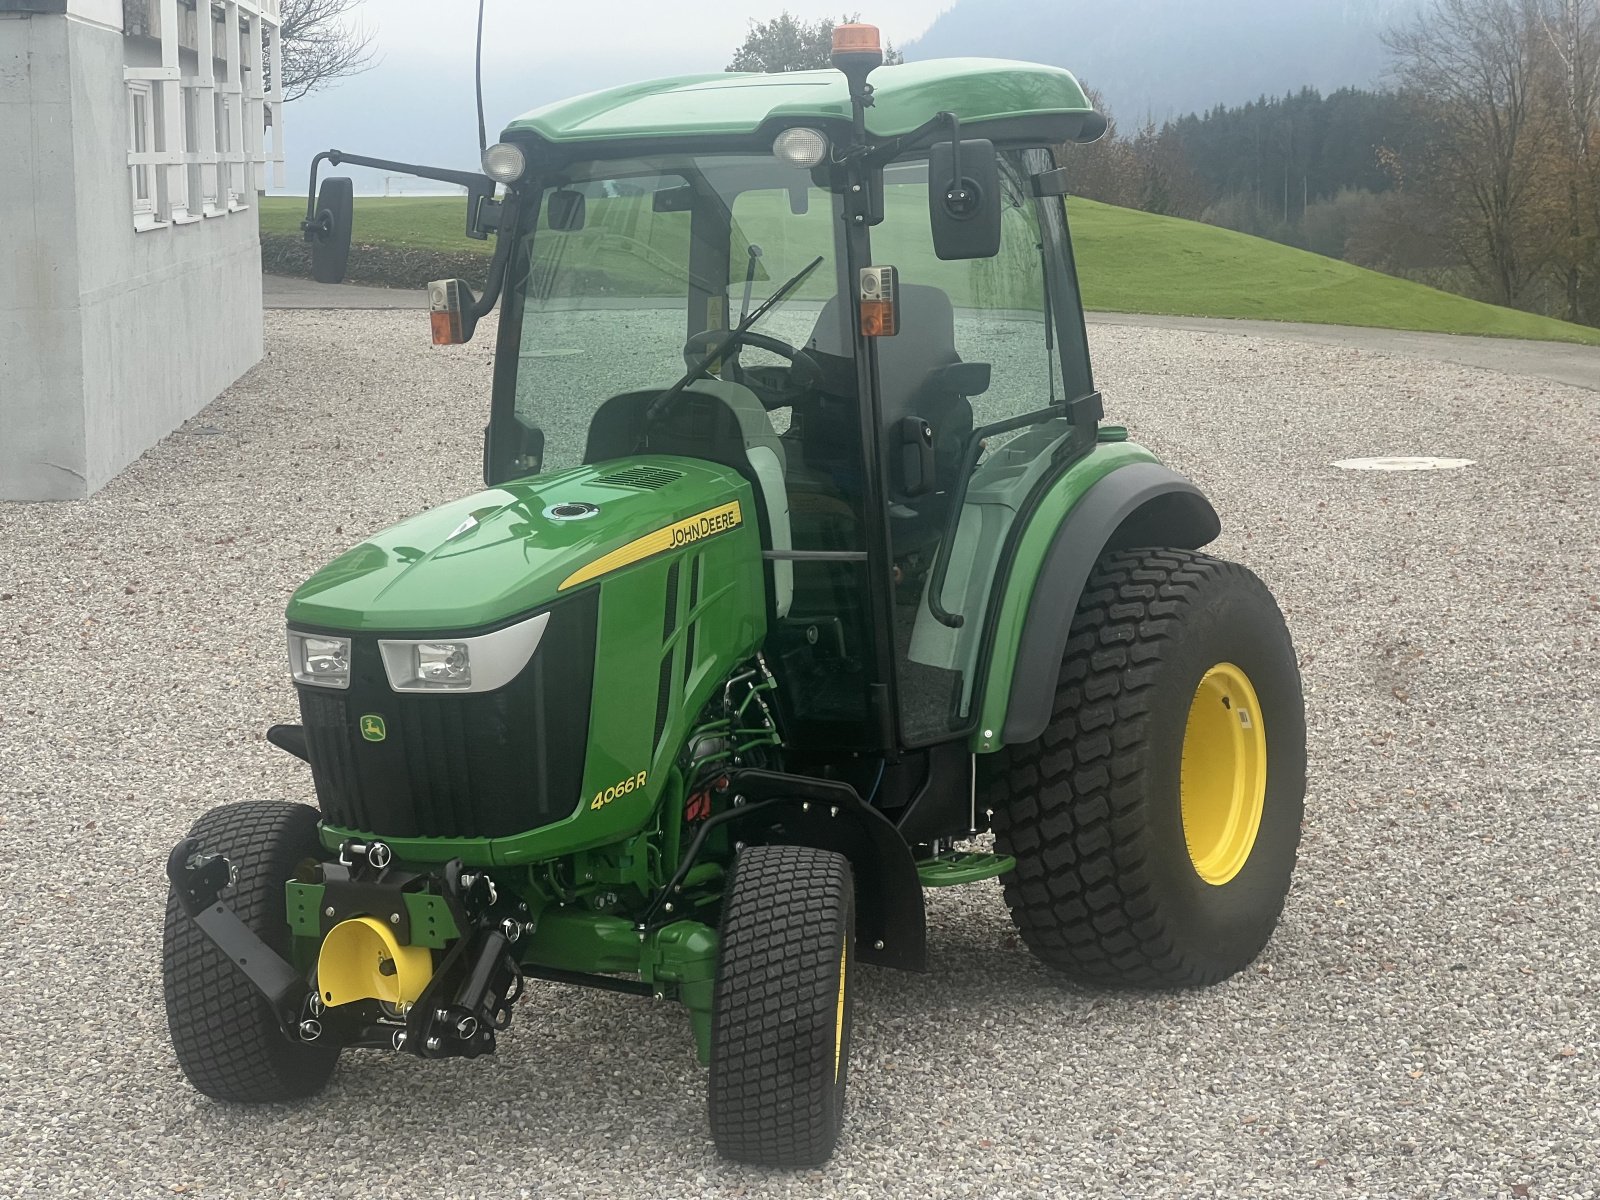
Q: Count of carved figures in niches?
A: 0